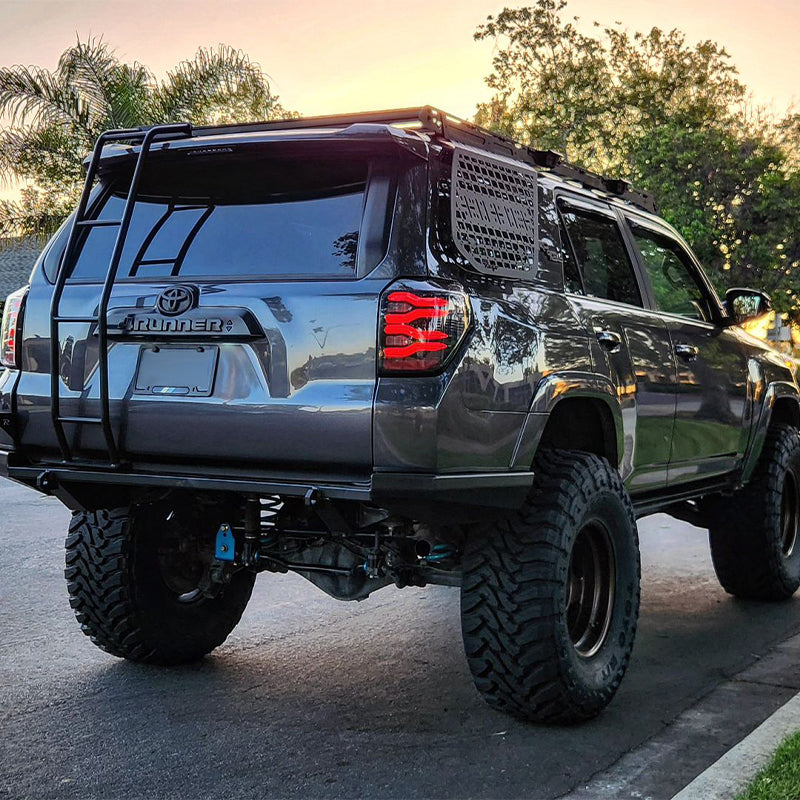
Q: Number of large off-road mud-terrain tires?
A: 3